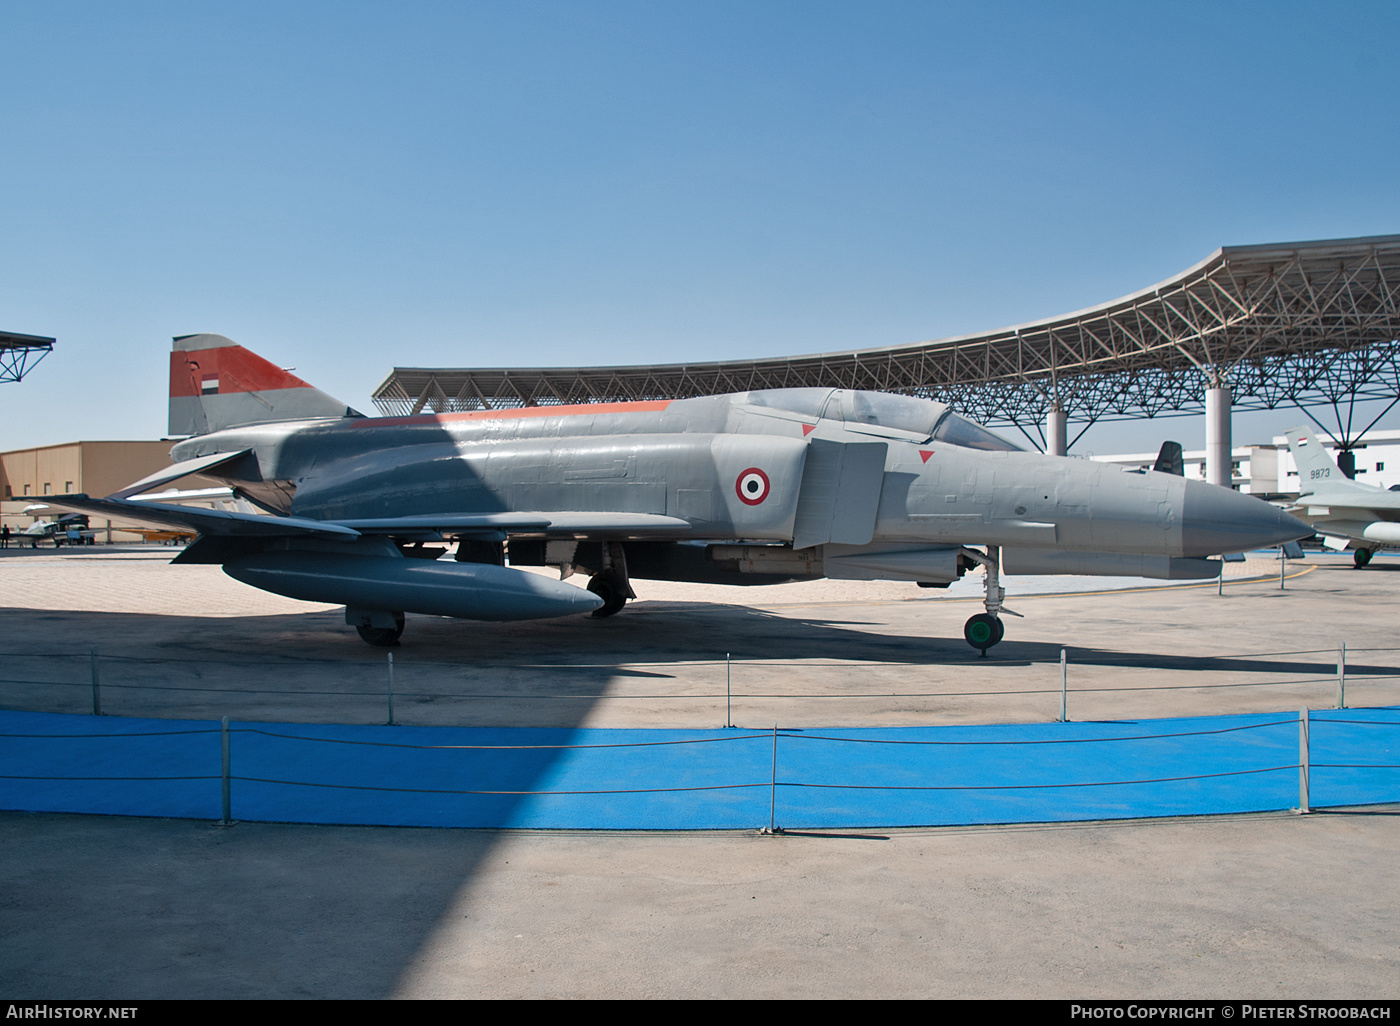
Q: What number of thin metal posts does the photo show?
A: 8